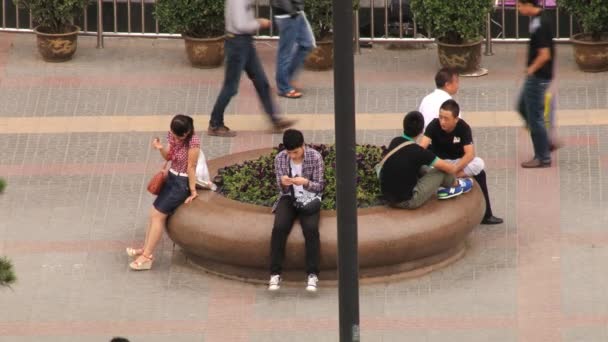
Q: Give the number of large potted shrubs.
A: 5